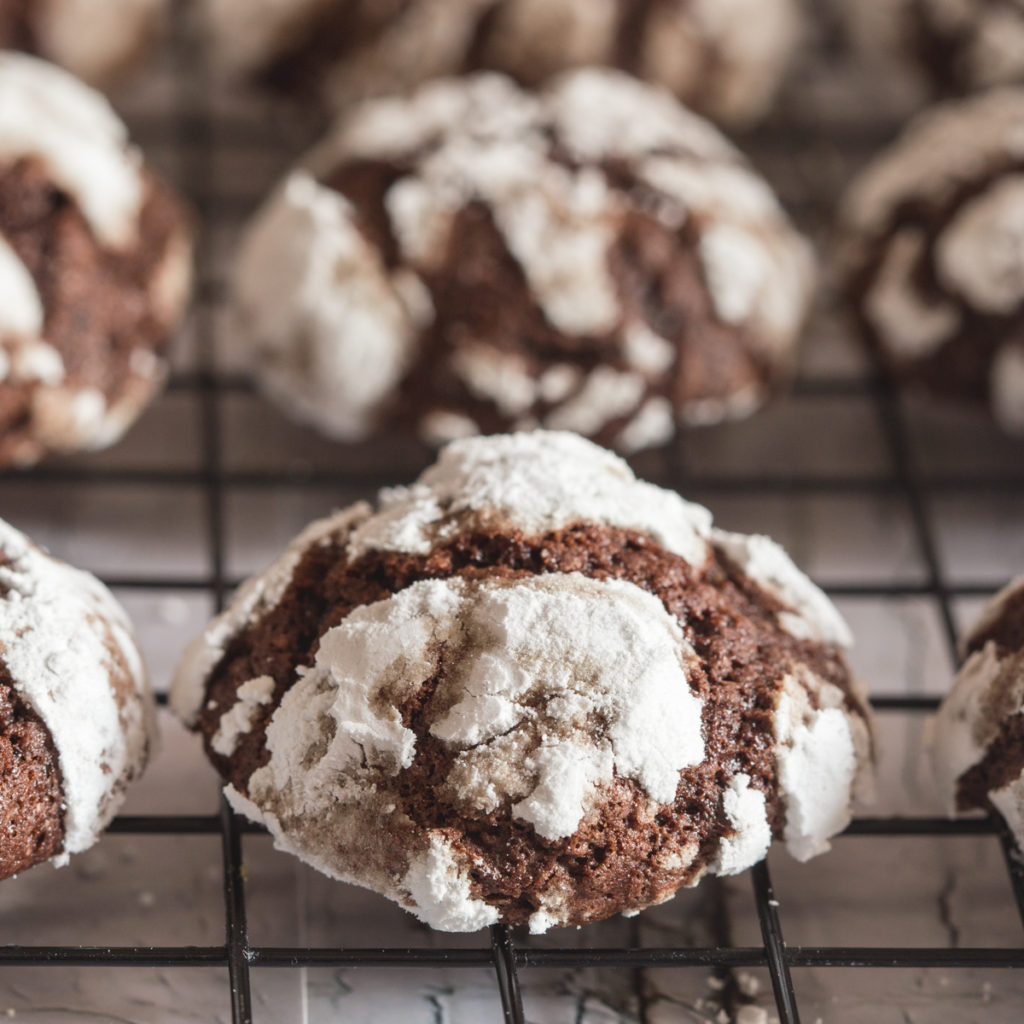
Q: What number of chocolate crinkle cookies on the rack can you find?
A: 9